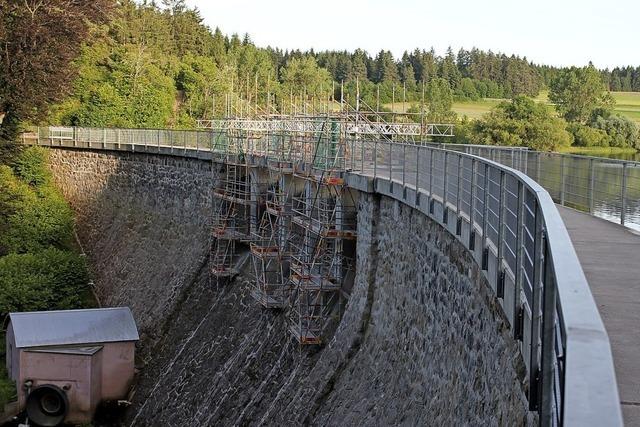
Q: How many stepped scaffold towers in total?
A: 3